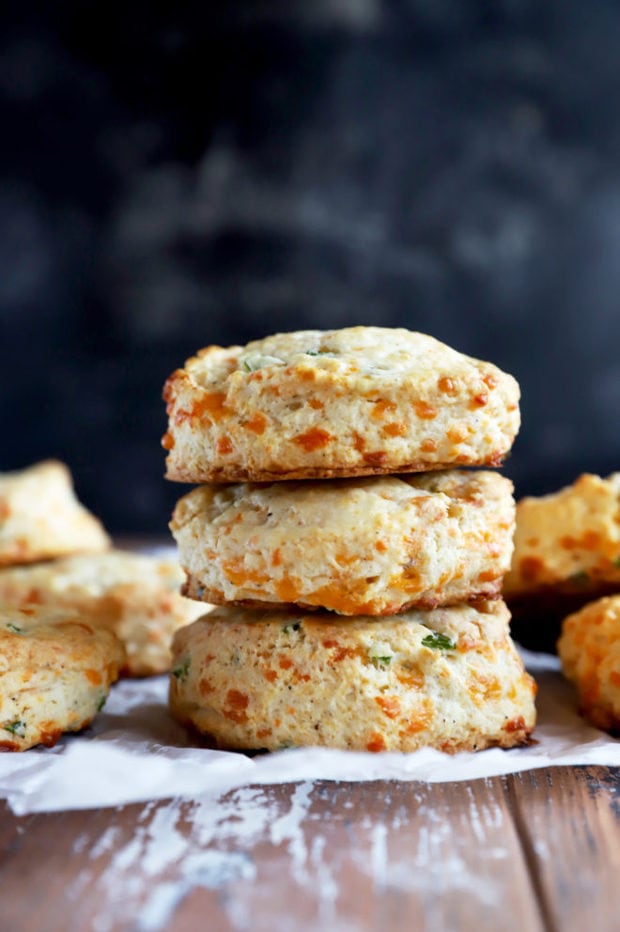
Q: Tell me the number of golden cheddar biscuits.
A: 8